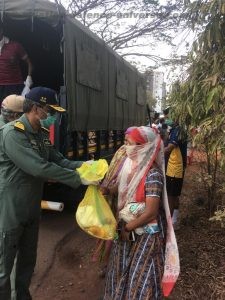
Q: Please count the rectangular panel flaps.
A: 3